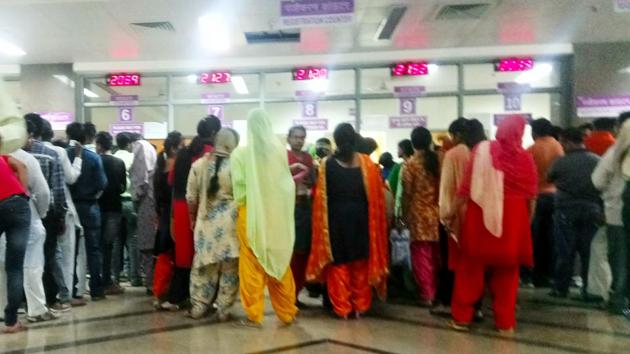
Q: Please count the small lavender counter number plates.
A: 5